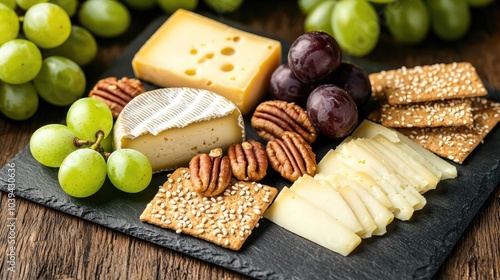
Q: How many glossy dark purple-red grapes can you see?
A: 4